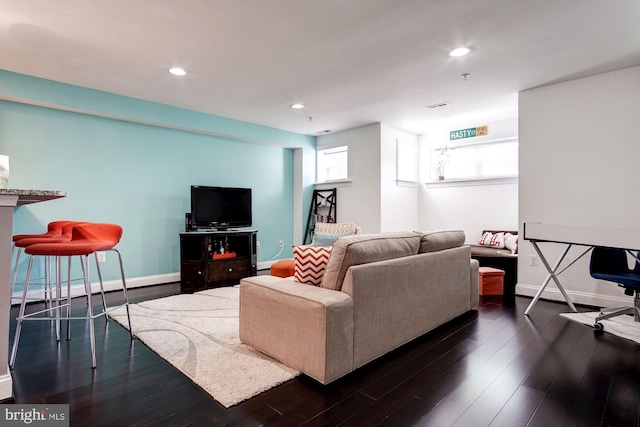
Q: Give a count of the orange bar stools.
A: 3